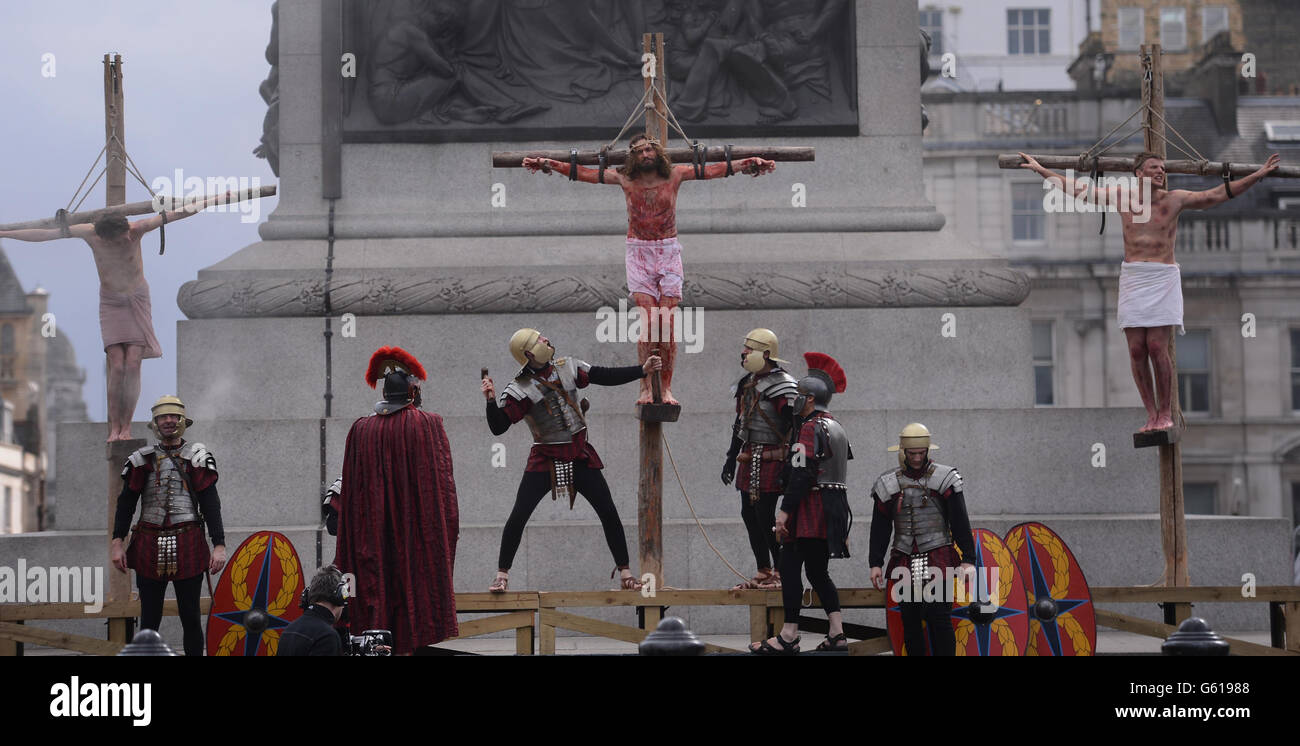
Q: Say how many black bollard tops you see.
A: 3